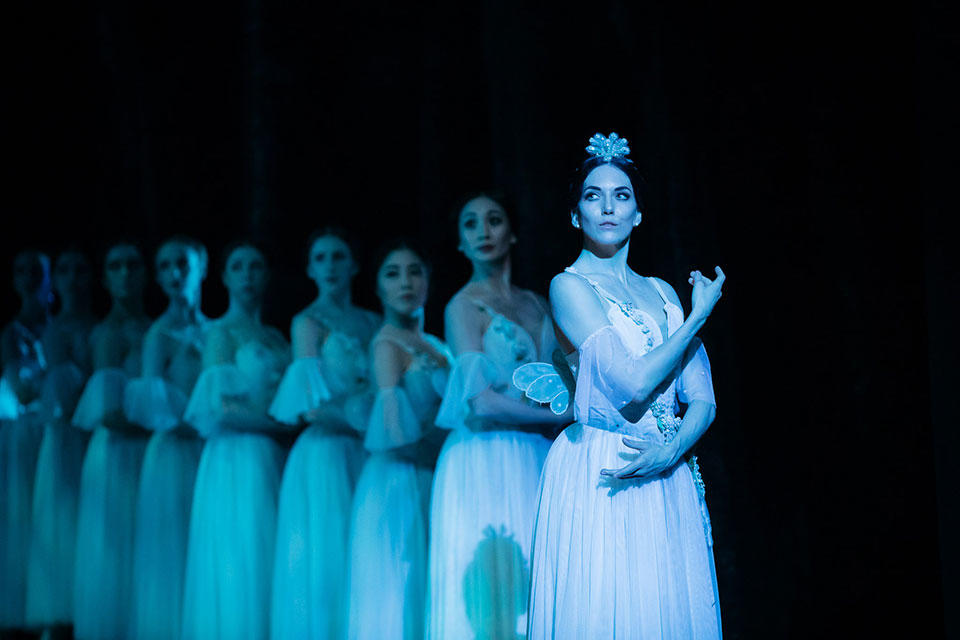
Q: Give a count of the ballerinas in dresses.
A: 9